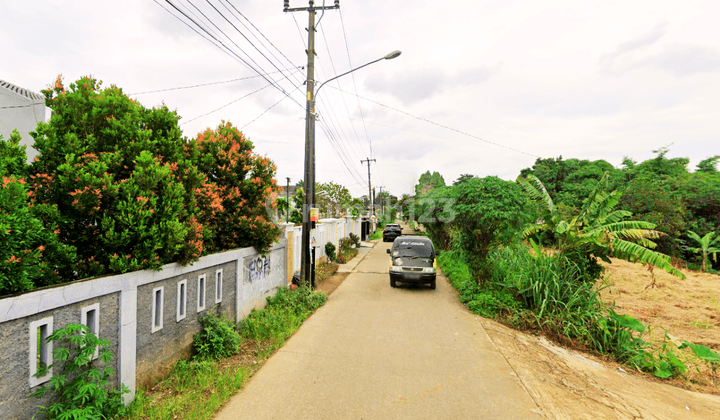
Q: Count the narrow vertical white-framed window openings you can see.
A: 6